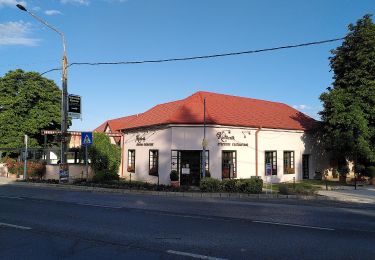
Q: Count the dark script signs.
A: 2